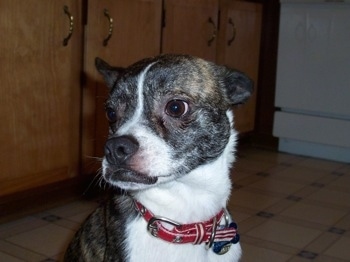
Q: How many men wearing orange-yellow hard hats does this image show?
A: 0